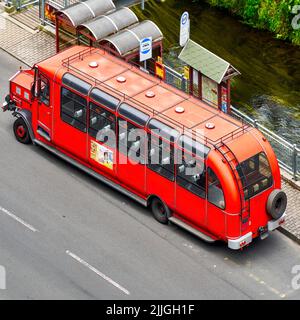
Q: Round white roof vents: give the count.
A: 5